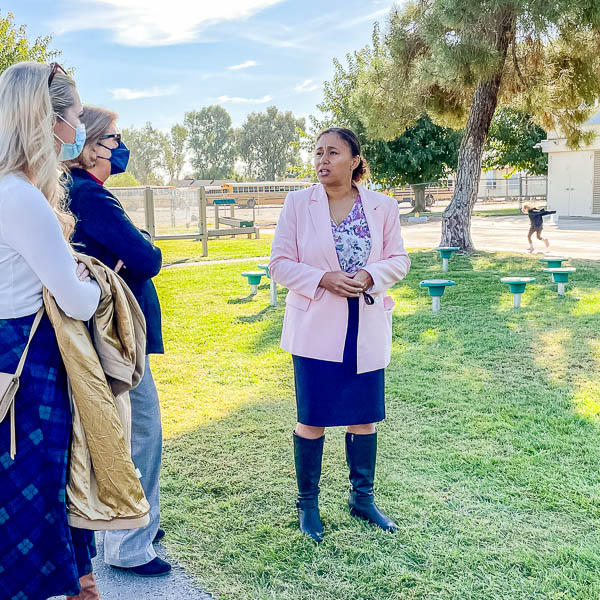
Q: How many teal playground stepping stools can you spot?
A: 7